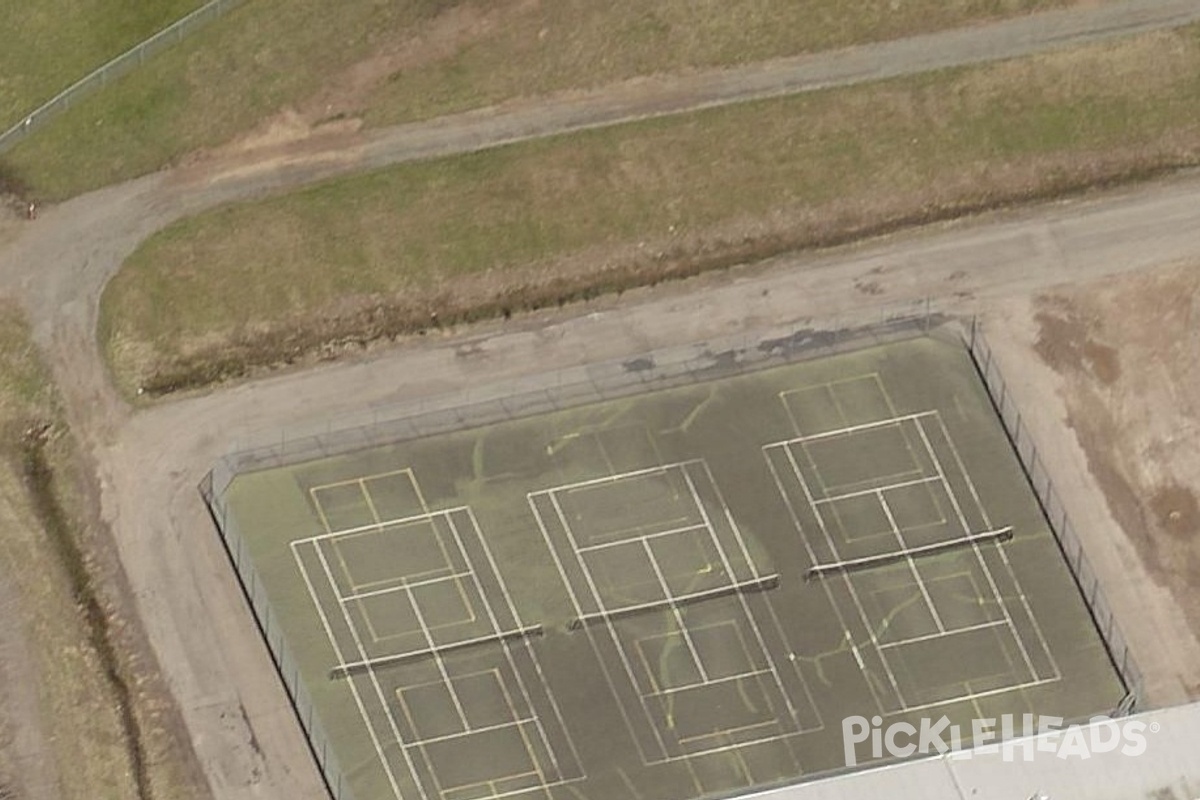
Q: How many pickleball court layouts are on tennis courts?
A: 6